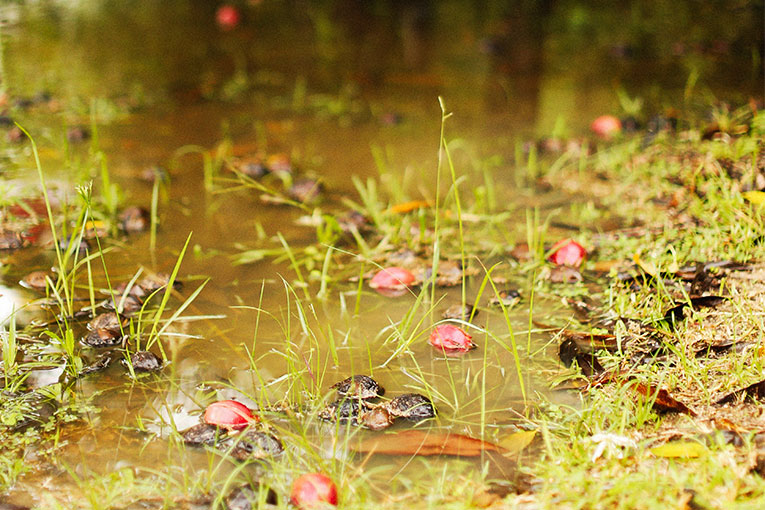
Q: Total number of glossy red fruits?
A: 7